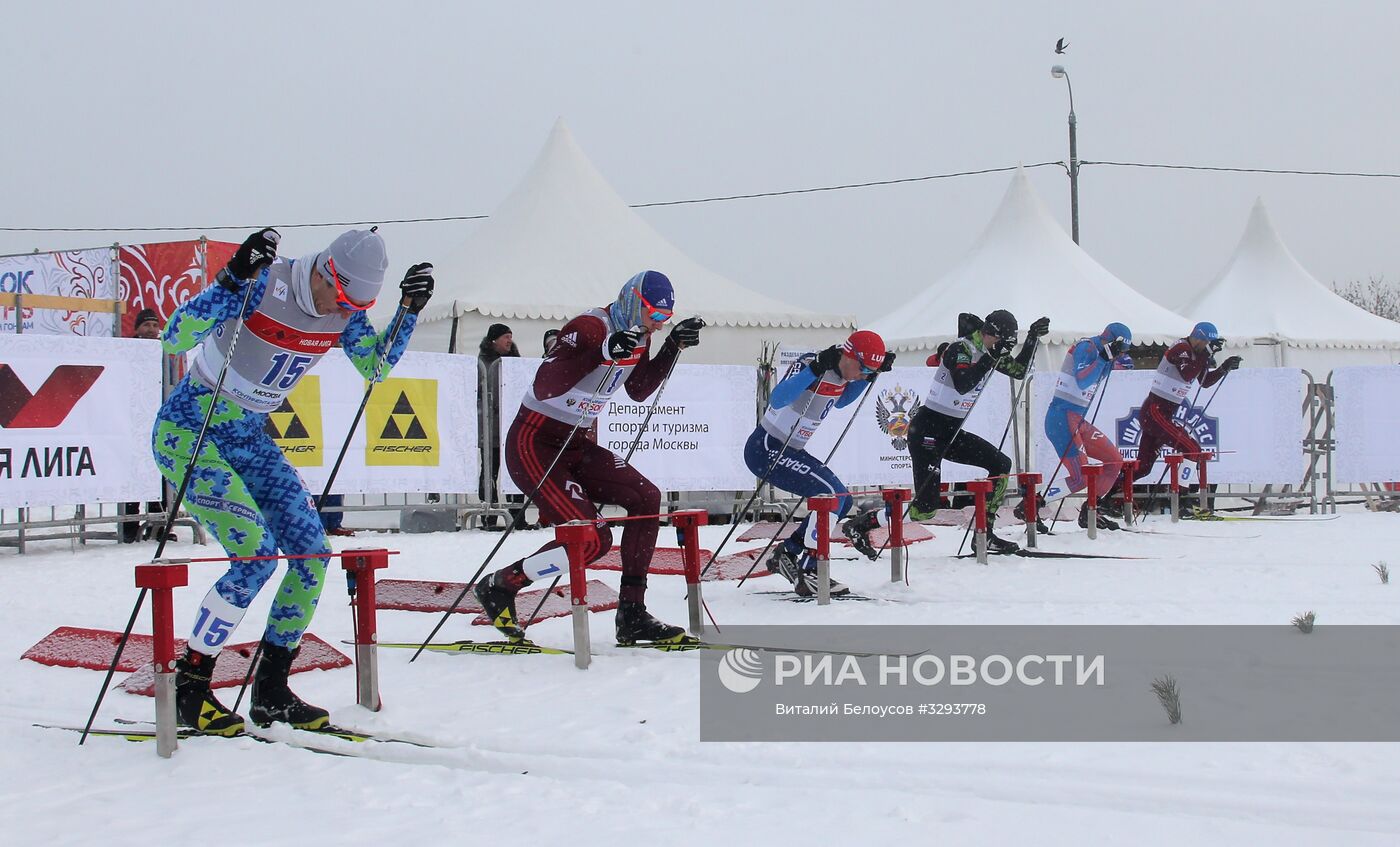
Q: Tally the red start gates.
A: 6